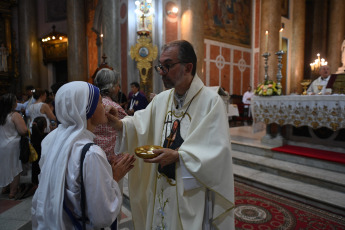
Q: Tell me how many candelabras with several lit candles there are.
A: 1